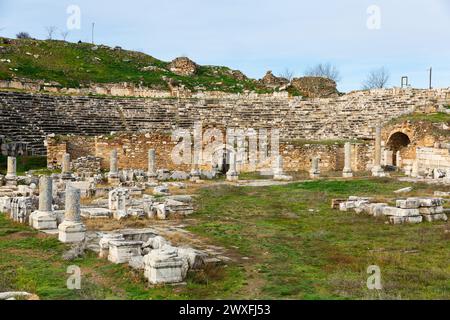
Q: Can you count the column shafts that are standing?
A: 12